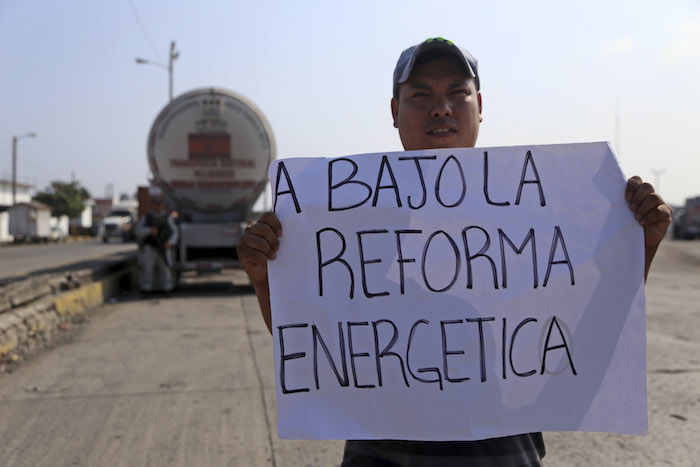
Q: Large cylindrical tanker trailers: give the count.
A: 1